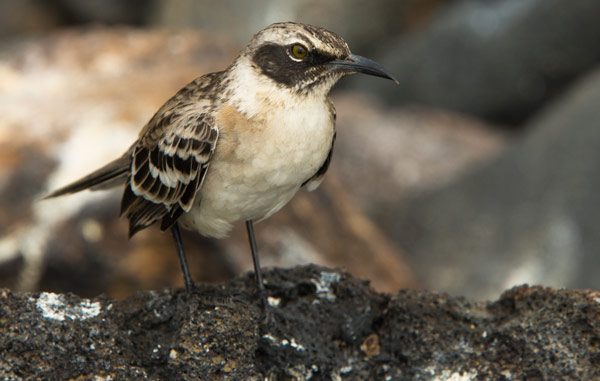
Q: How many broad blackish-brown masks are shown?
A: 1